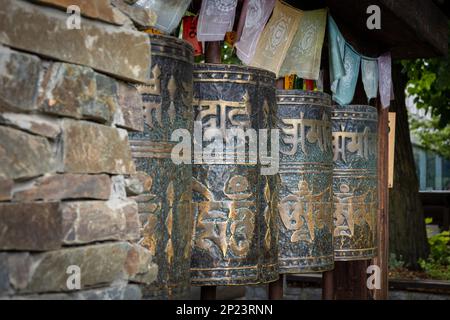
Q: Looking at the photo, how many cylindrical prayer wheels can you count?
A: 4